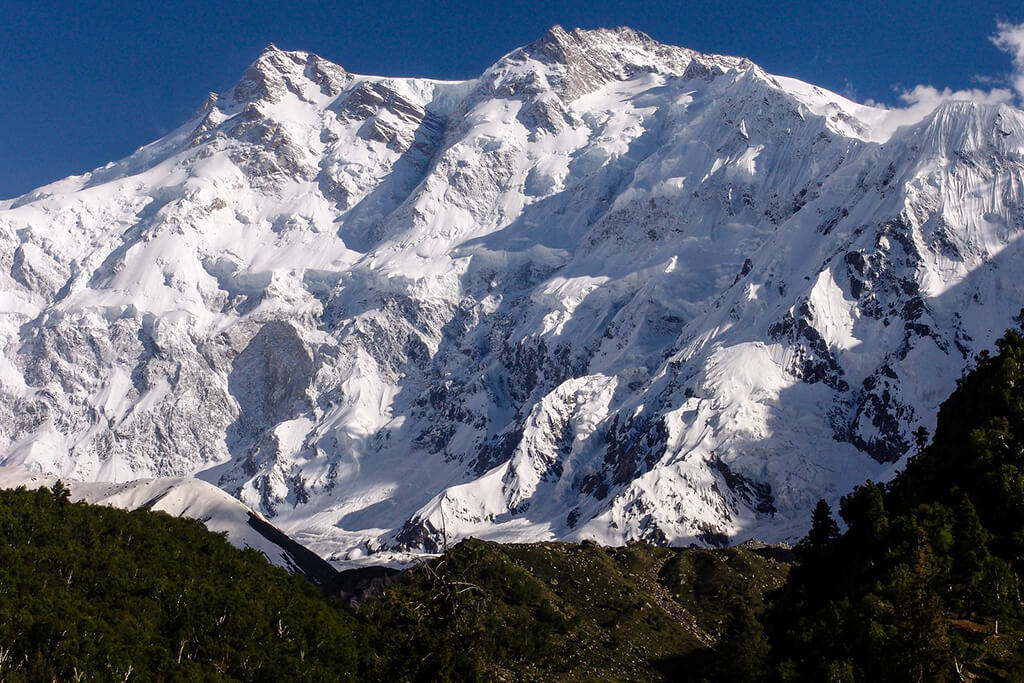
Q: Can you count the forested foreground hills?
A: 2